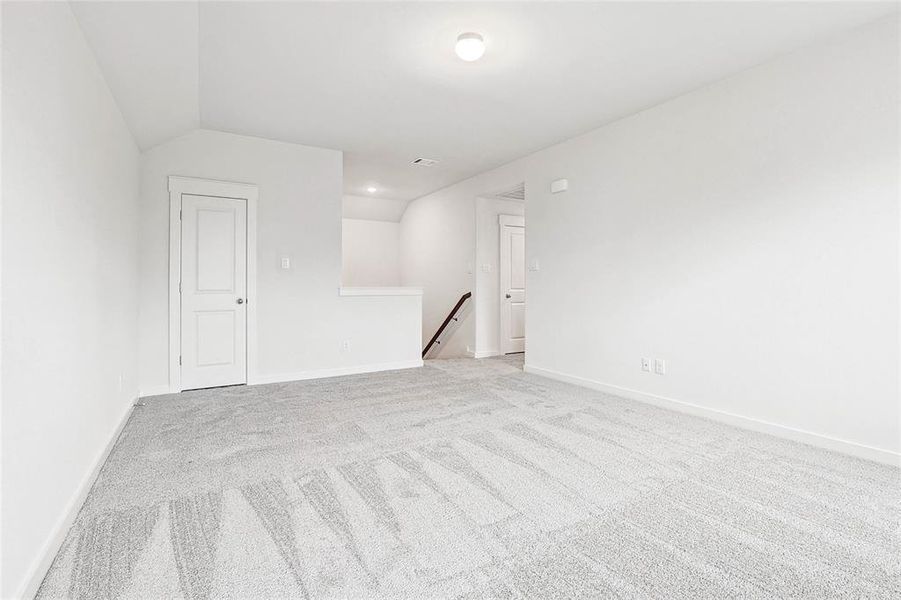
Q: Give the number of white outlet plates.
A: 3